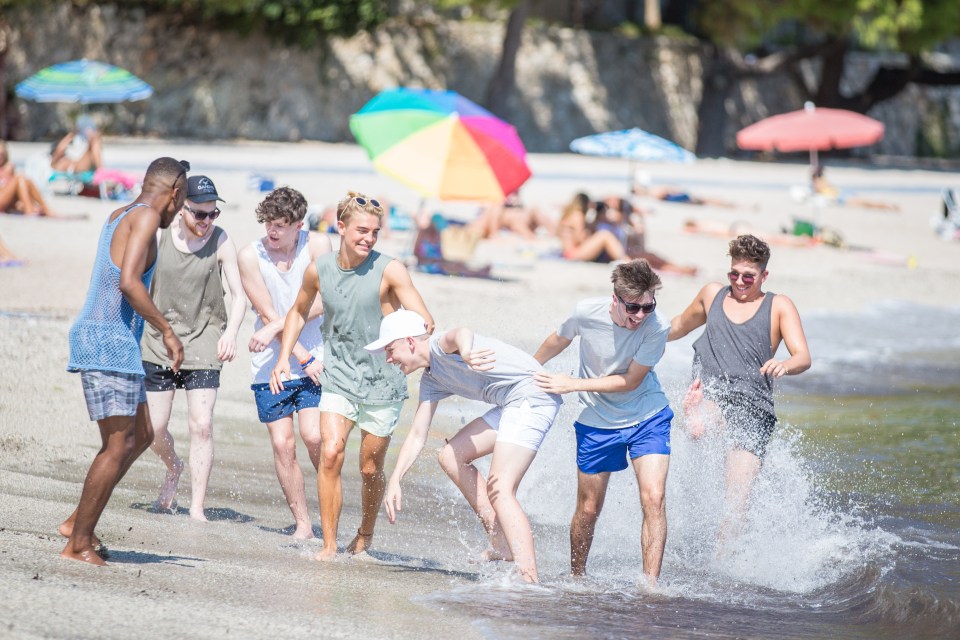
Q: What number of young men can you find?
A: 7